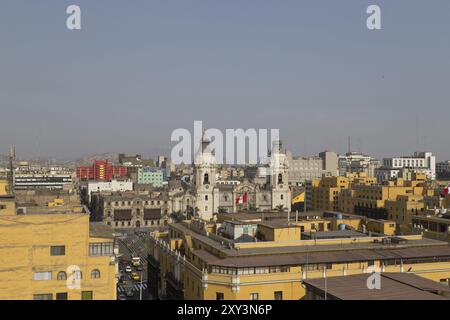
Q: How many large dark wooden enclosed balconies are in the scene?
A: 2